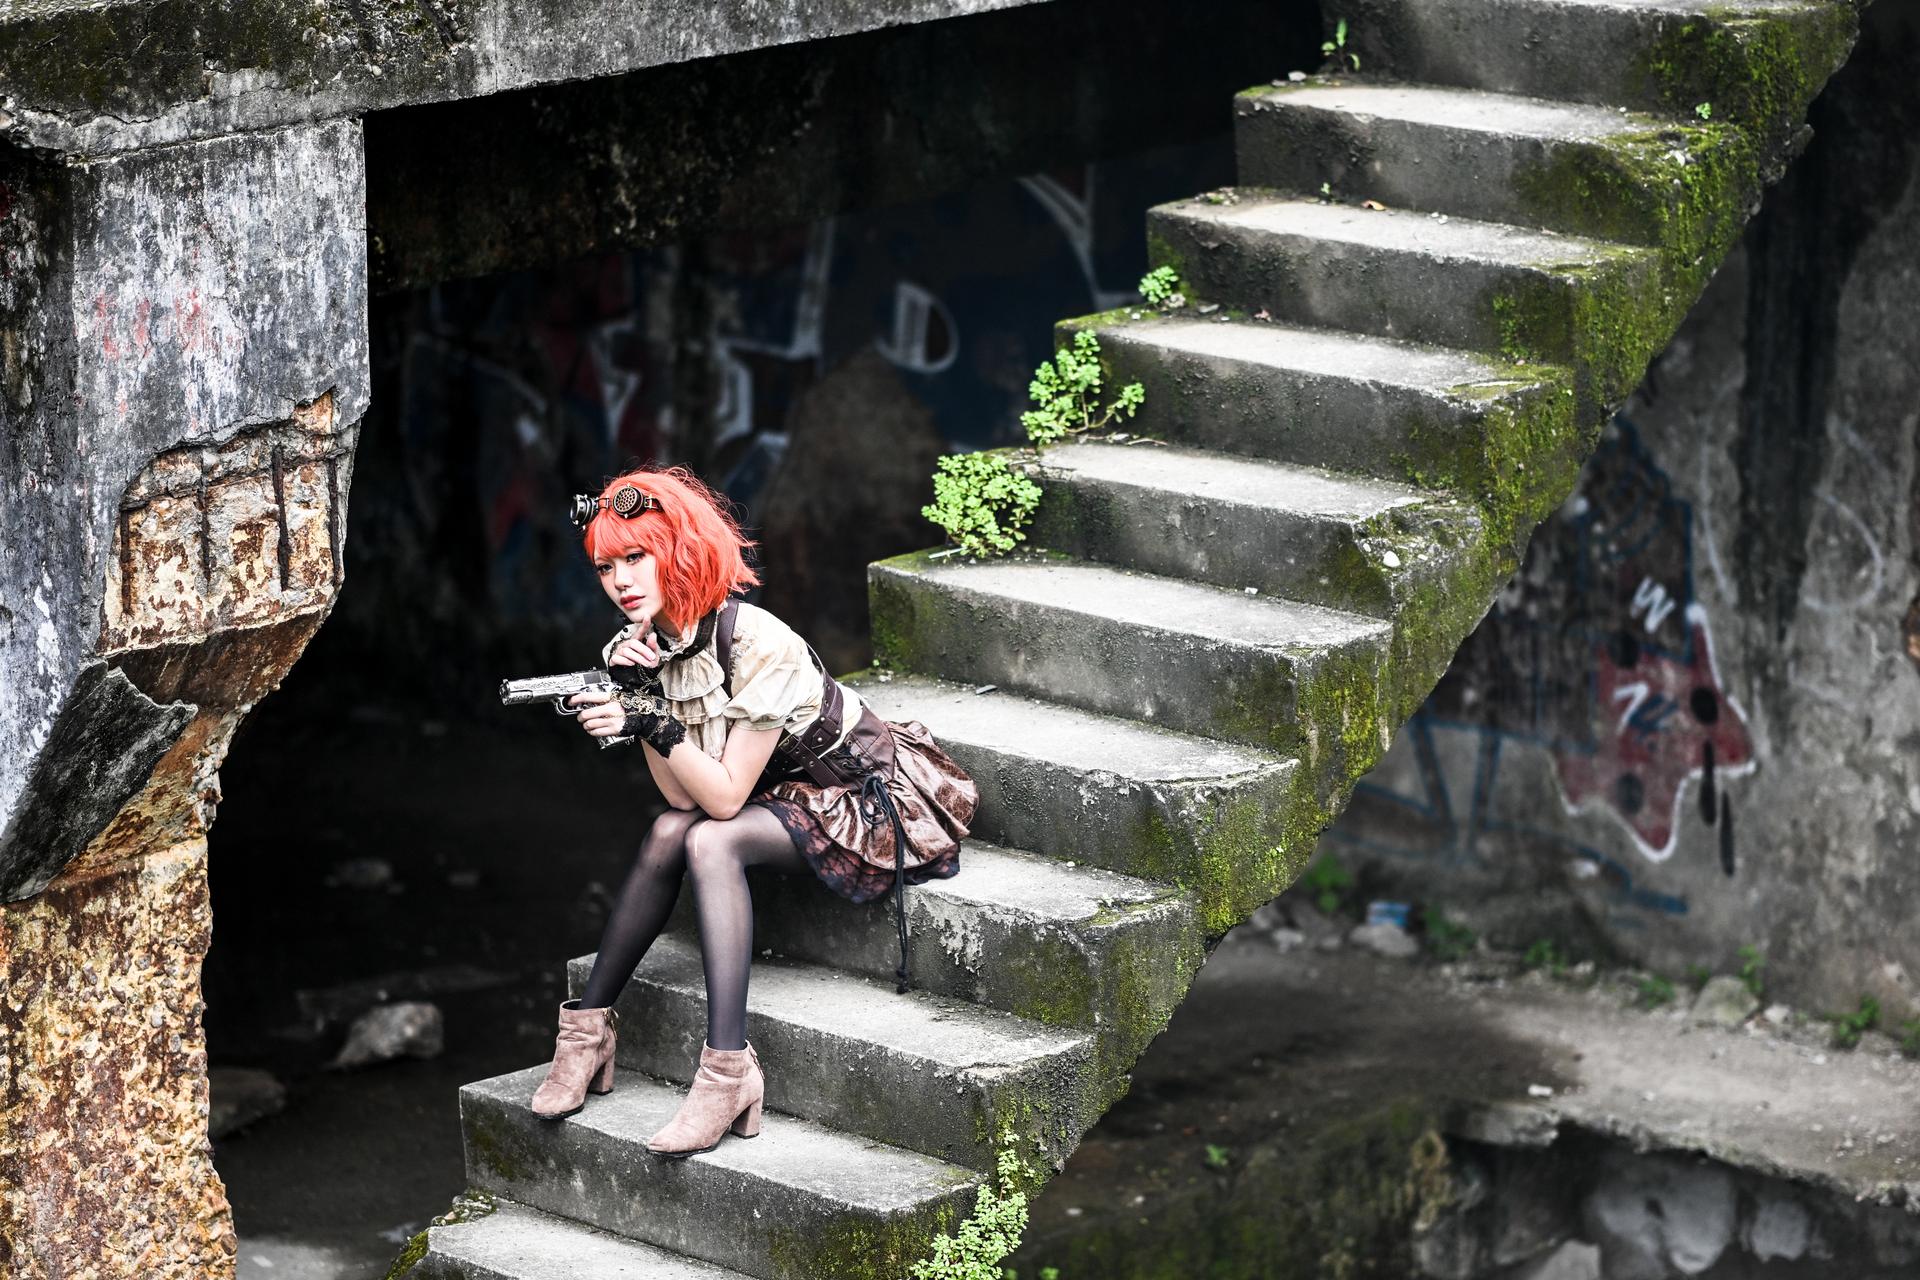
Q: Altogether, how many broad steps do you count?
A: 11